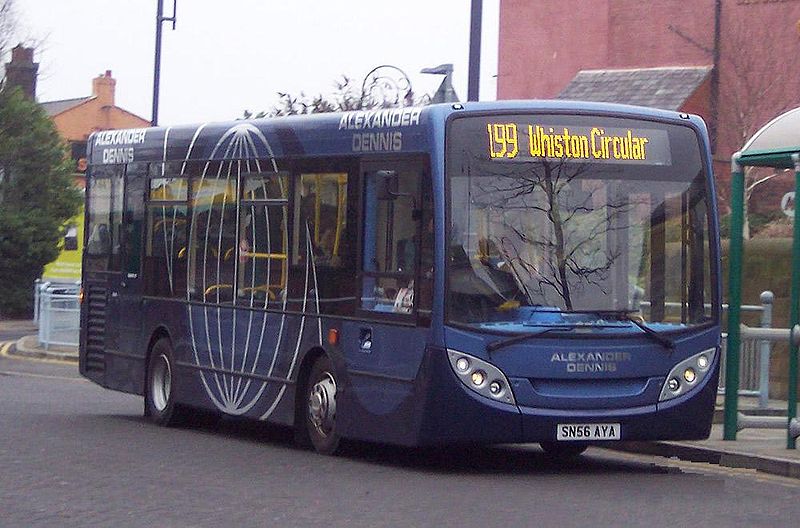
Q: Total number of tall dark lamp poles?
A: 2